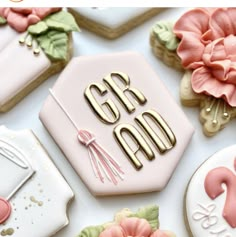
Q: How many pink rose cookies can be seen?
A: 3